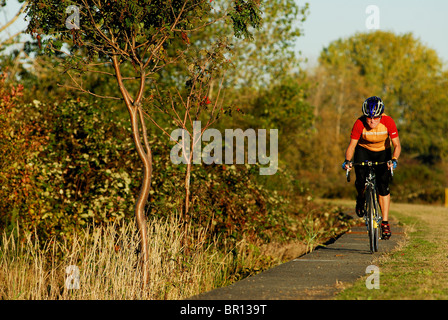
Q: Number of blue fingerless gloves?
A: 2